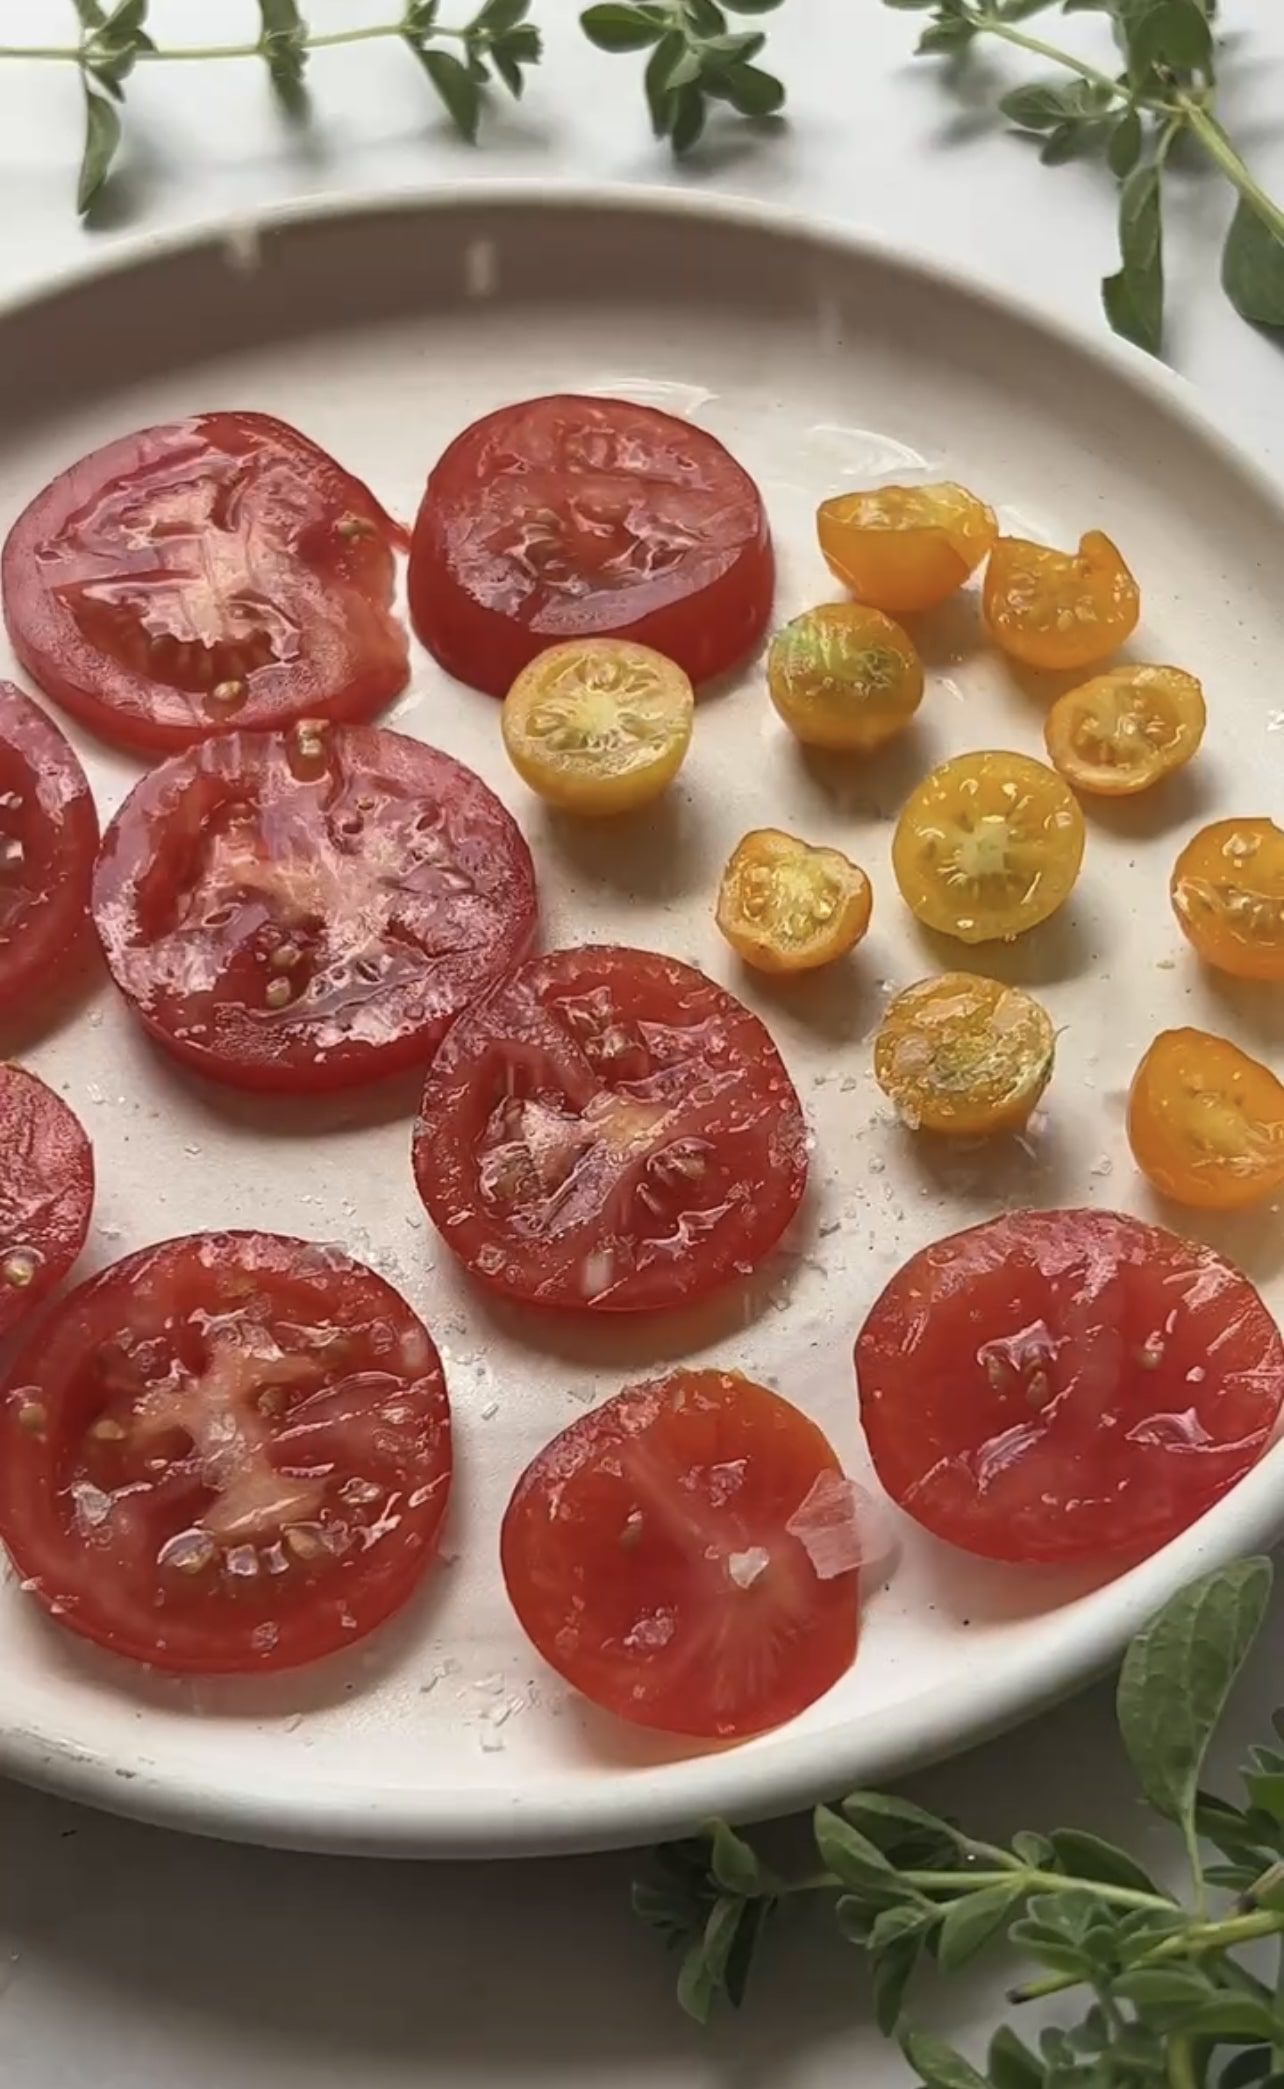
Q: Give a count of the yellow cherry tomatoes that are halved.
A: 10